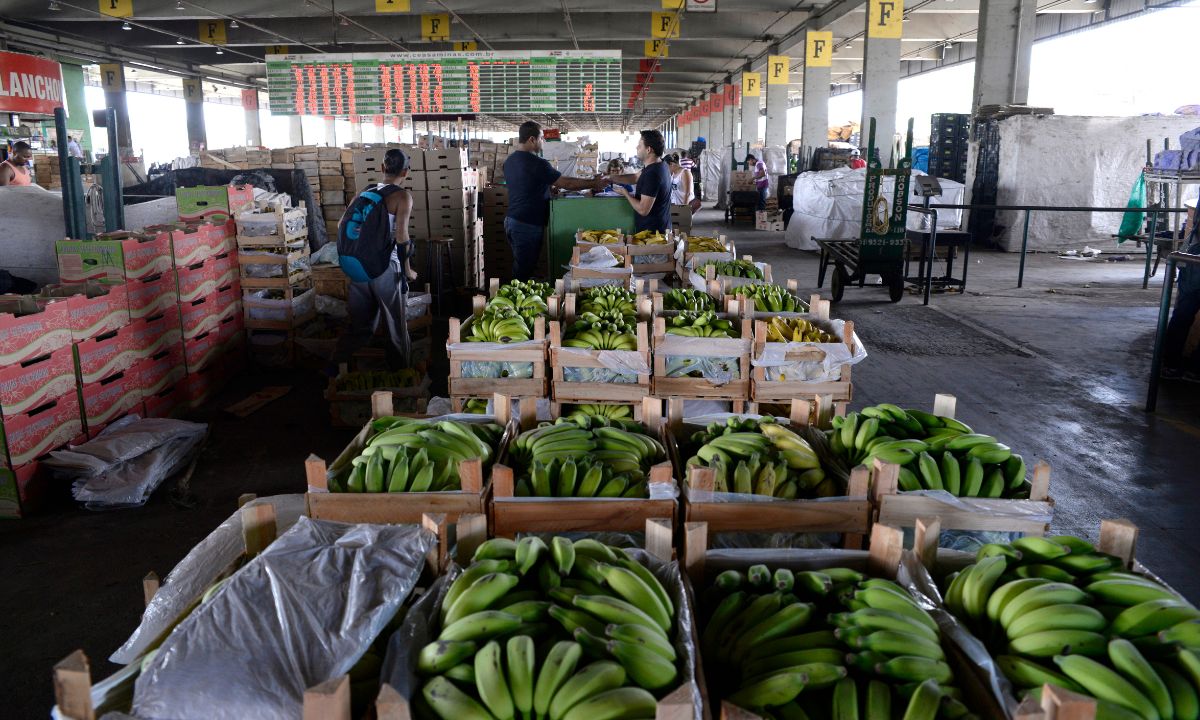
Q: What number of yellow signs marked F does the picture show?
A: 15